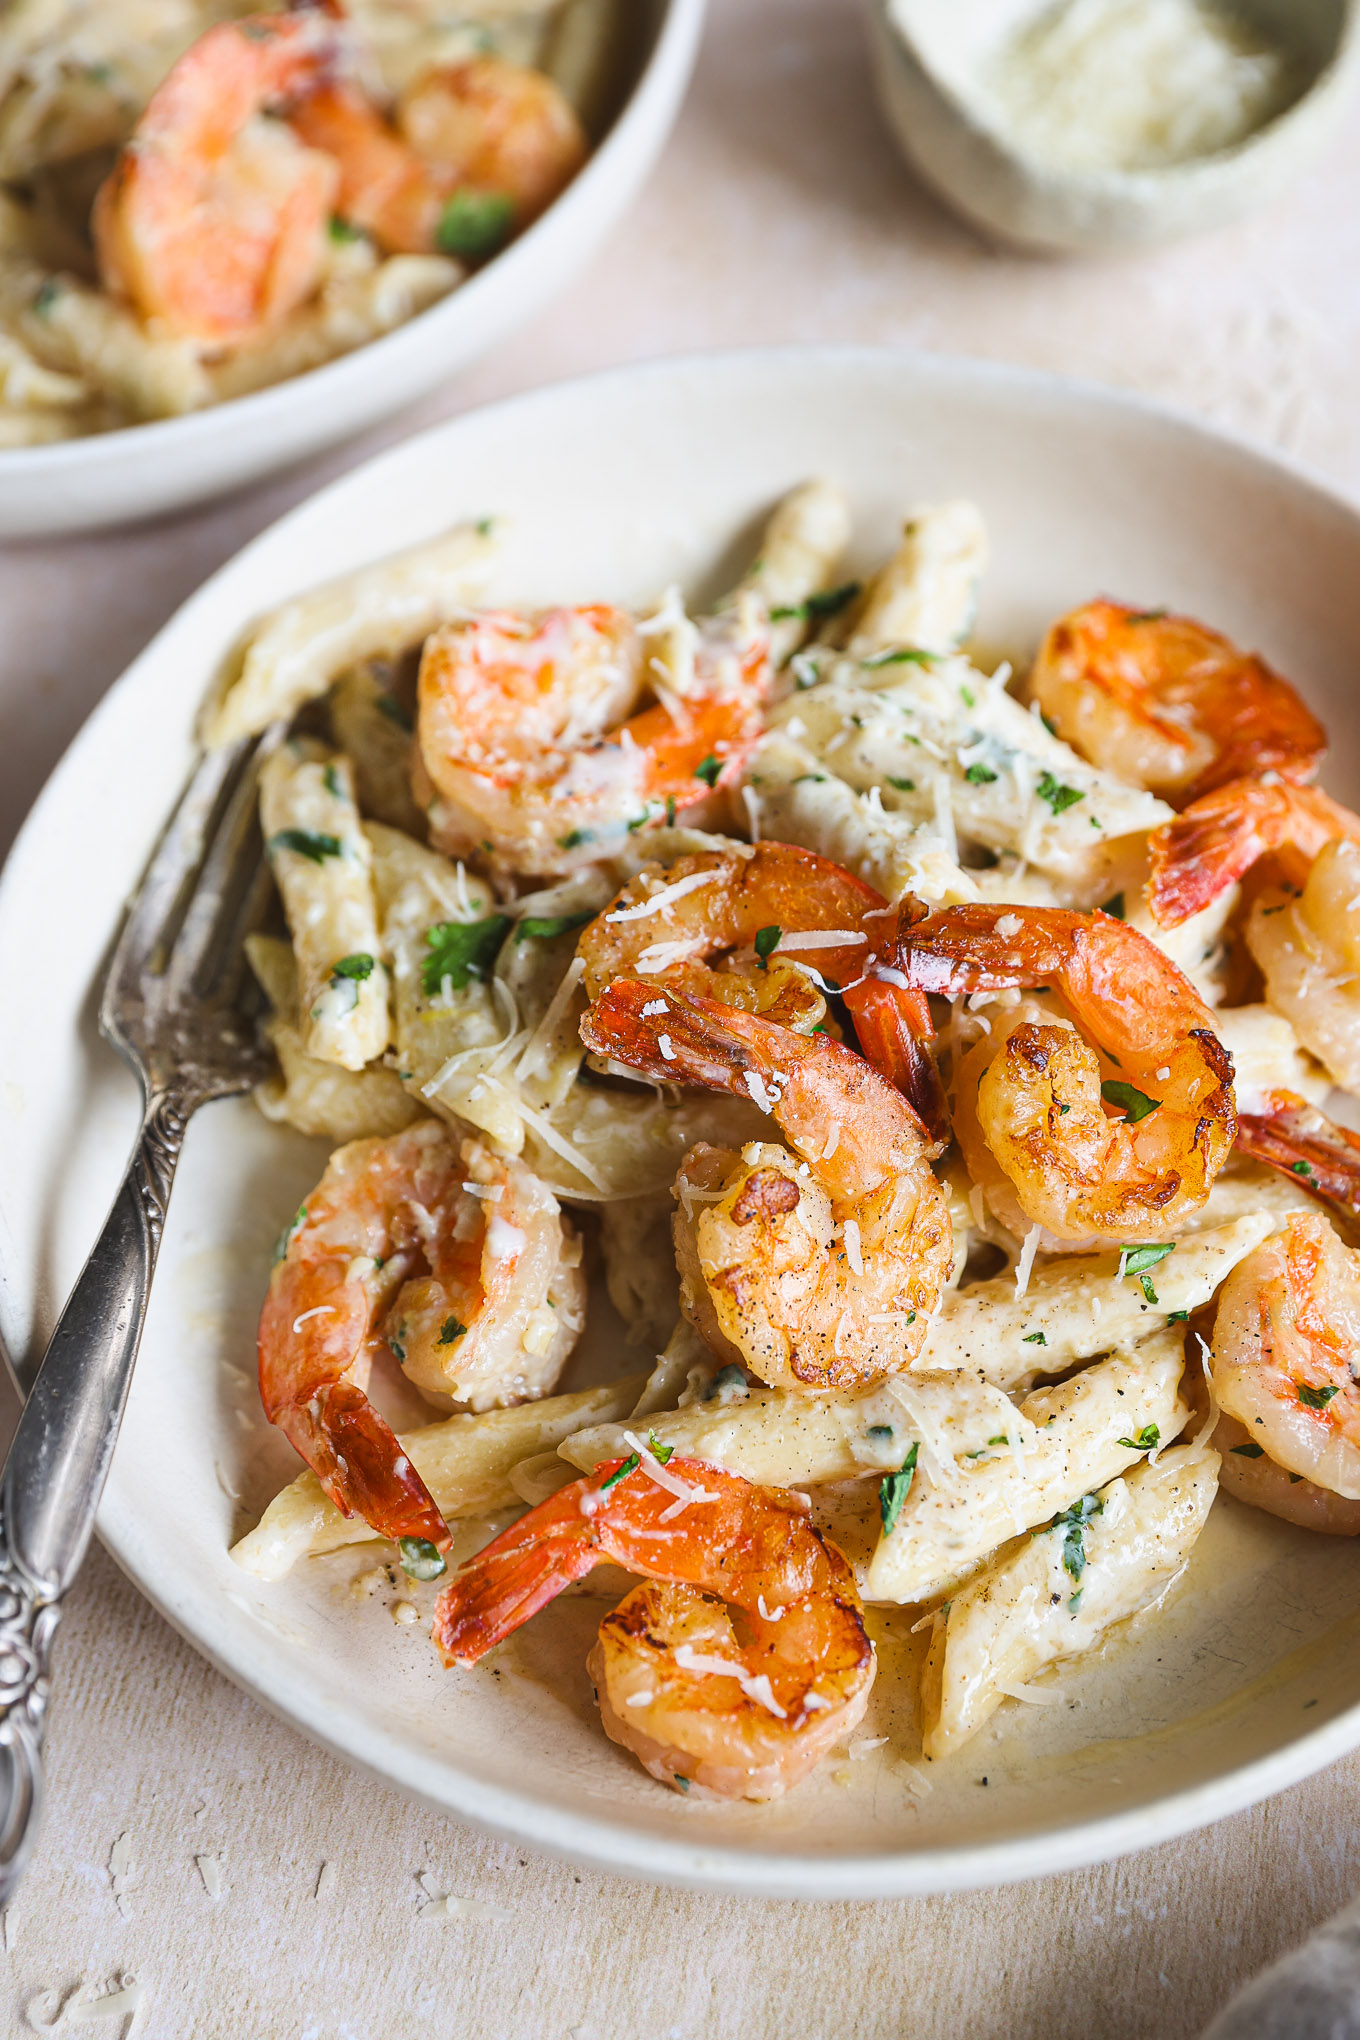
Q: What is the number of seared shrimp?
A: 11